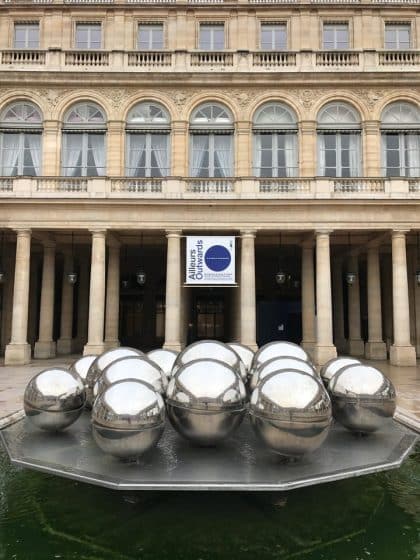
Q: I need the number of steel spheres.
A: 14